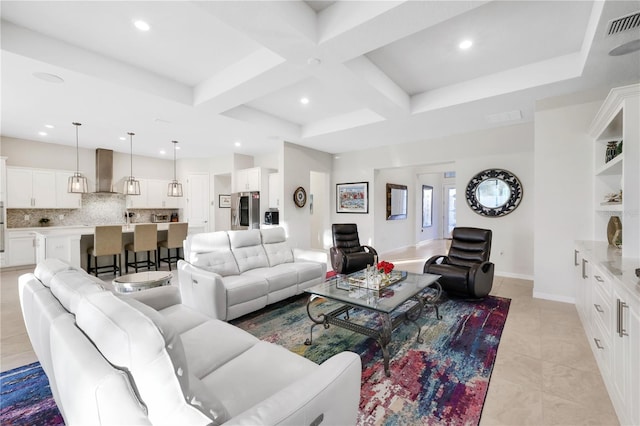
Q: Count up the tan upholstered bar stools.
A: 3